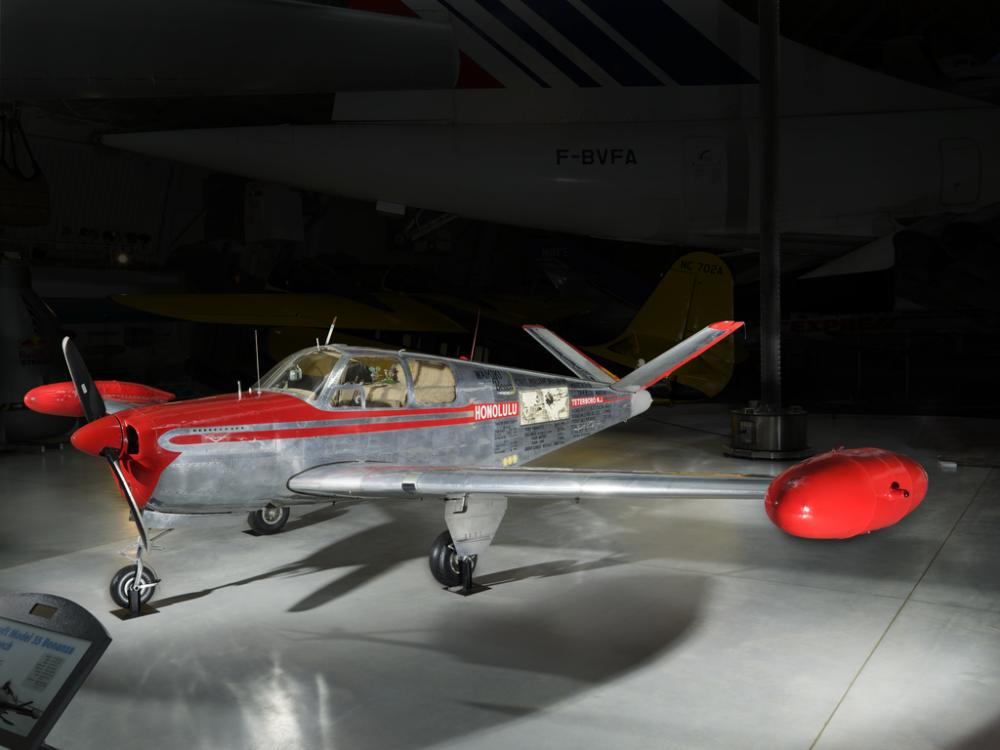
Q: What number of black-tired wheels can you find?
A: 3